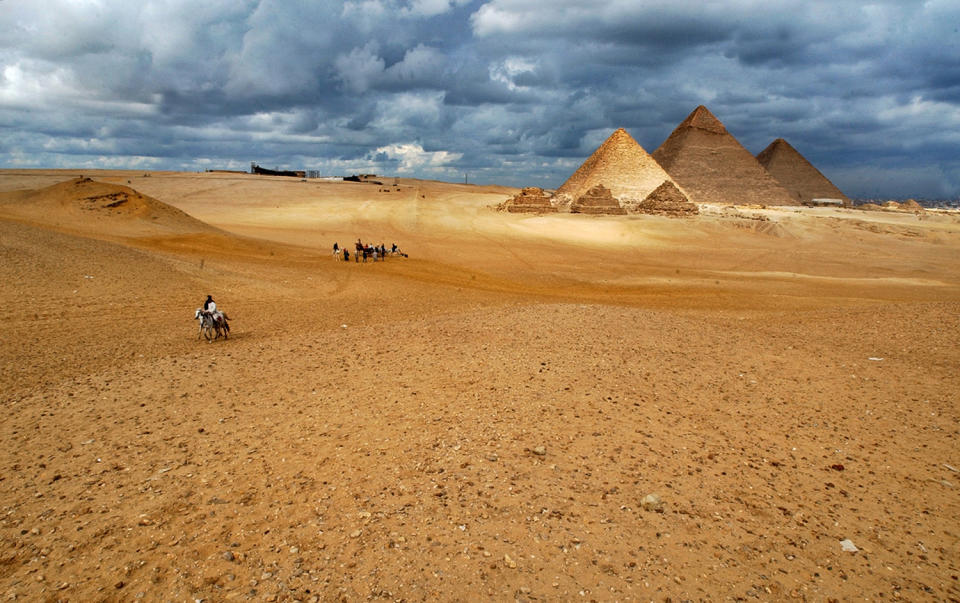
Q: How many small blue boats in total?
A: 0